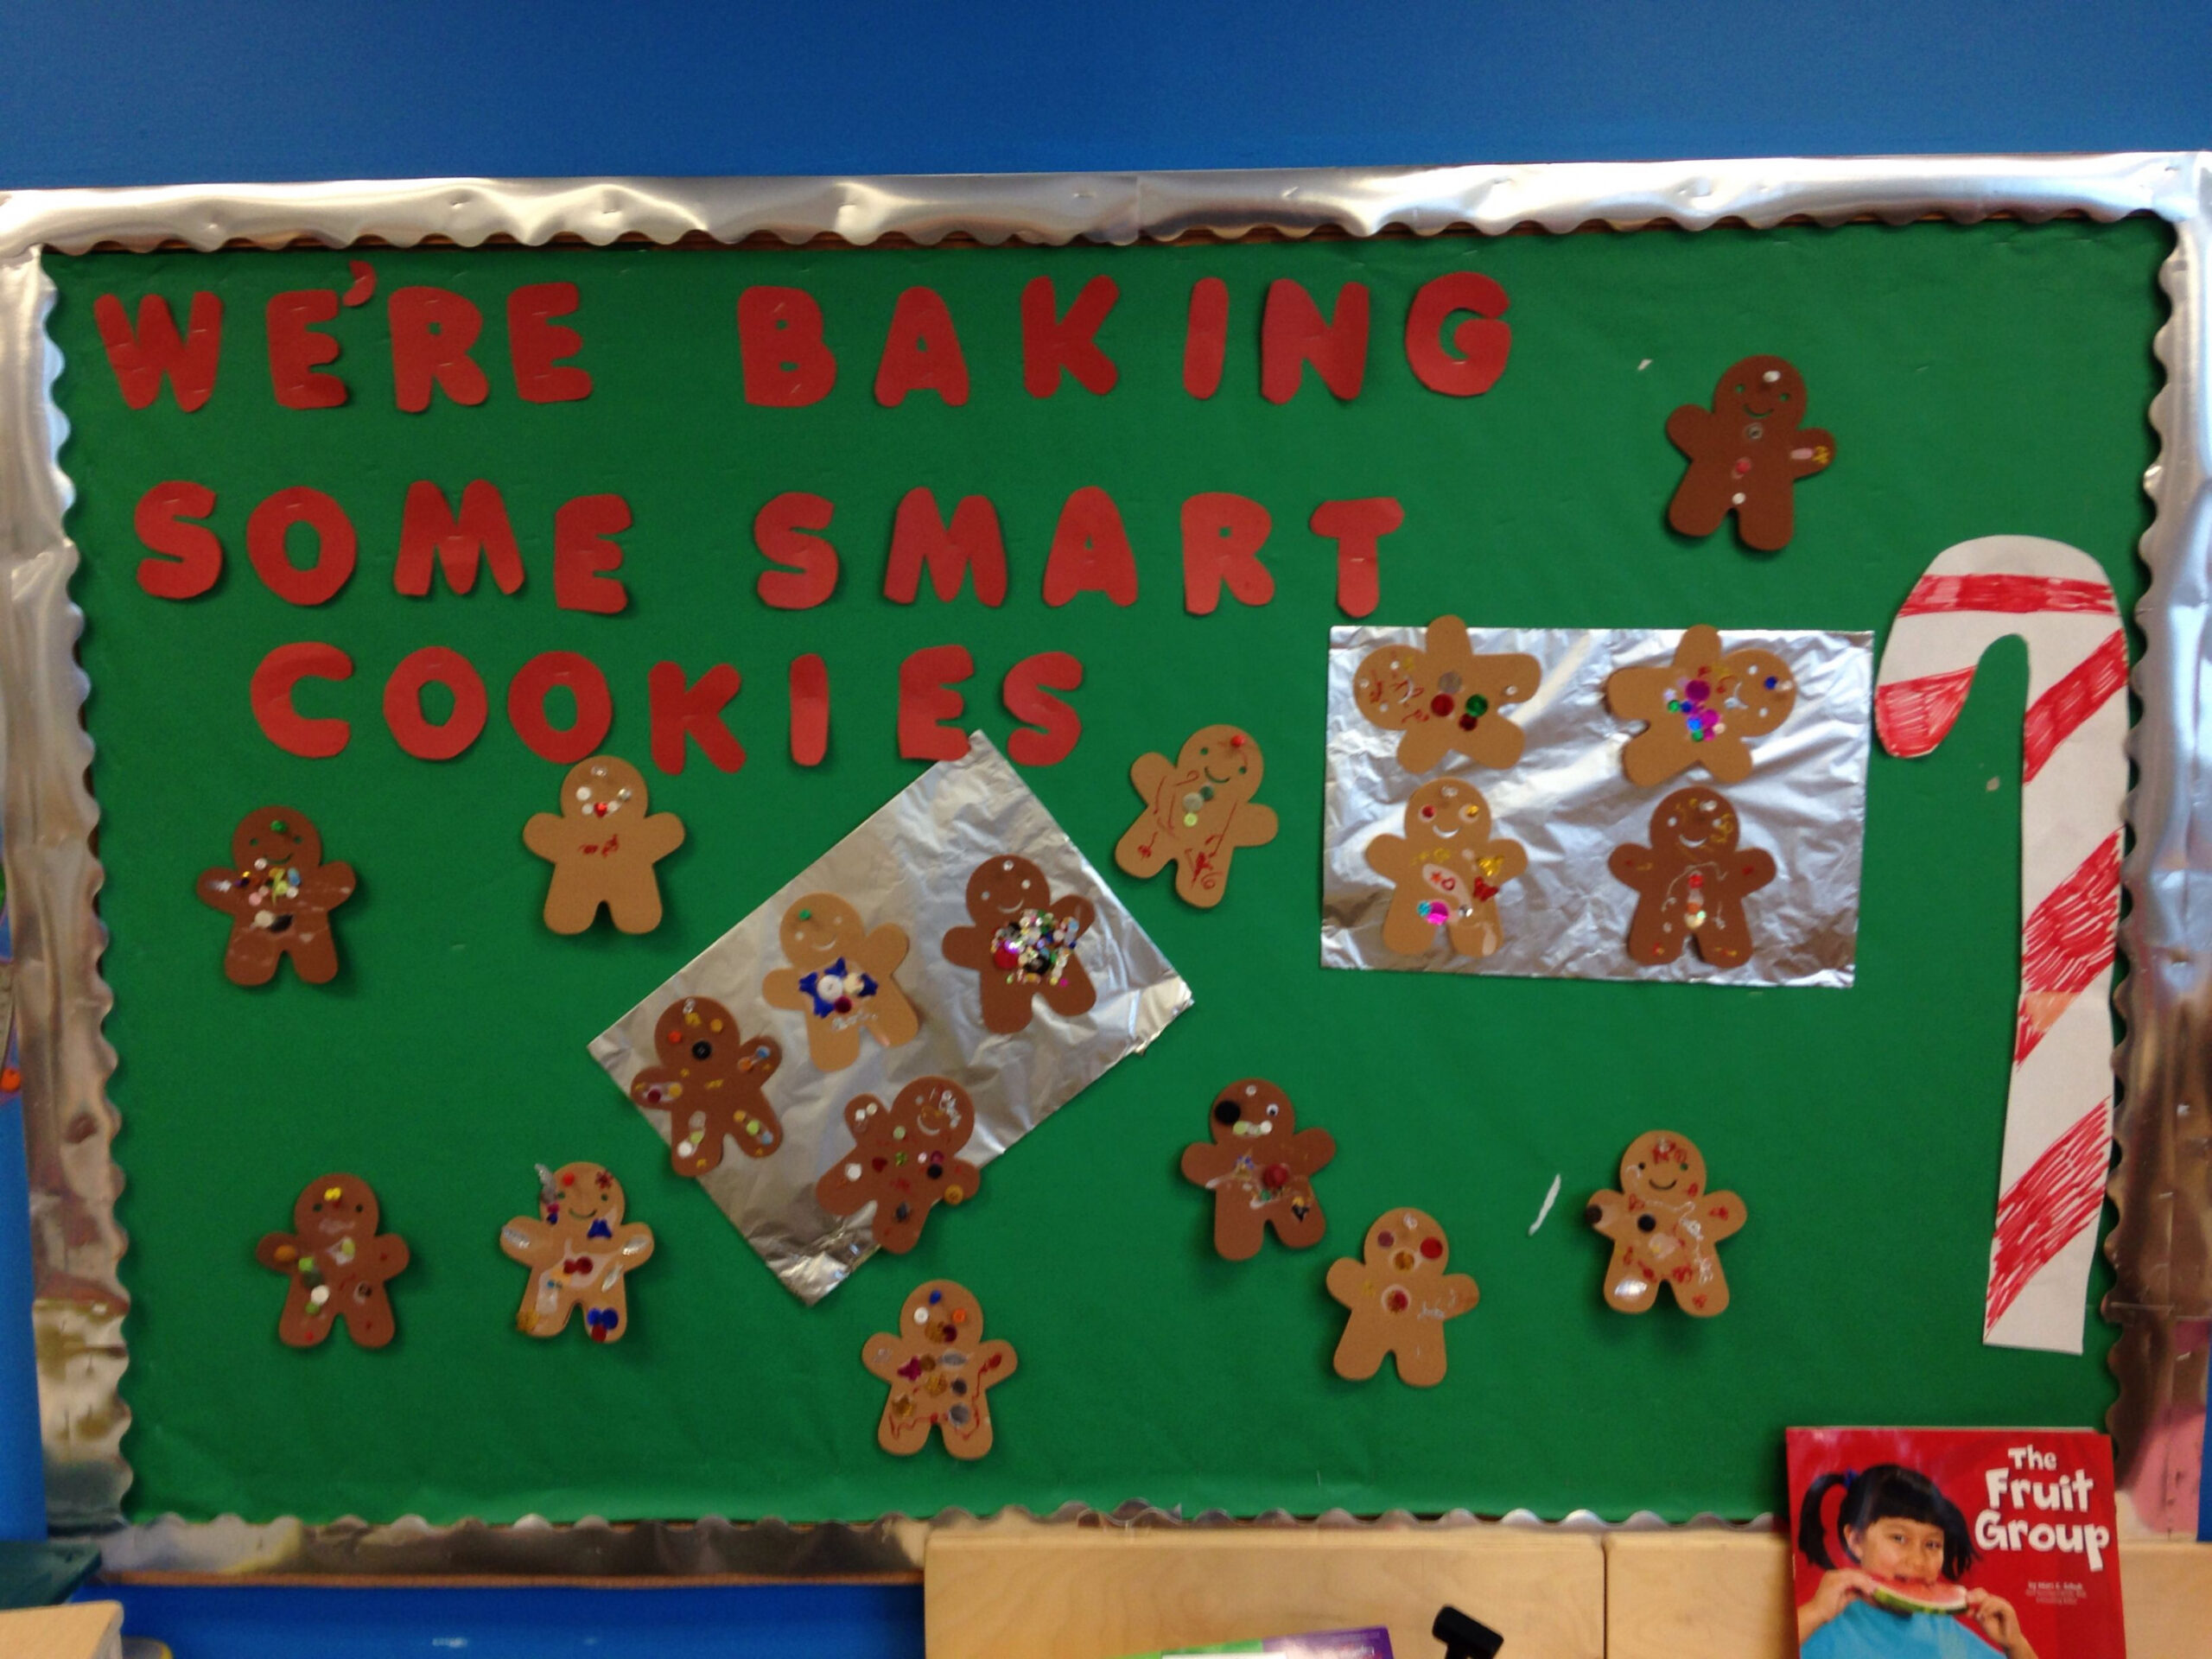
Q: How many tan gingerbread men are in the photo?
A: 10